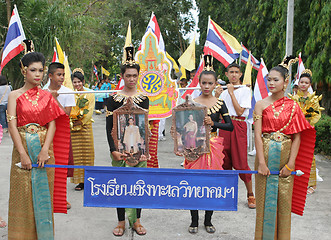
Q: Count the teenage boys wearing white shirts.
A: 2